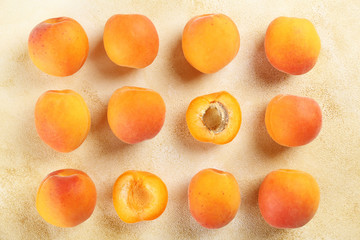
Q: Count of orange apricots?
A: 12